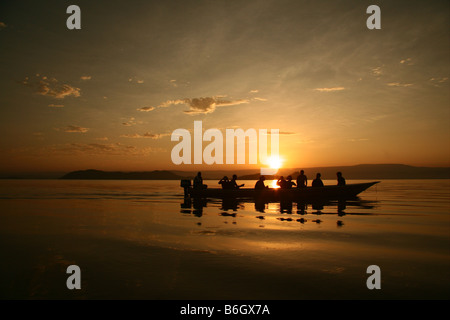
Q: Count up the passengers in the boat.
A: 9